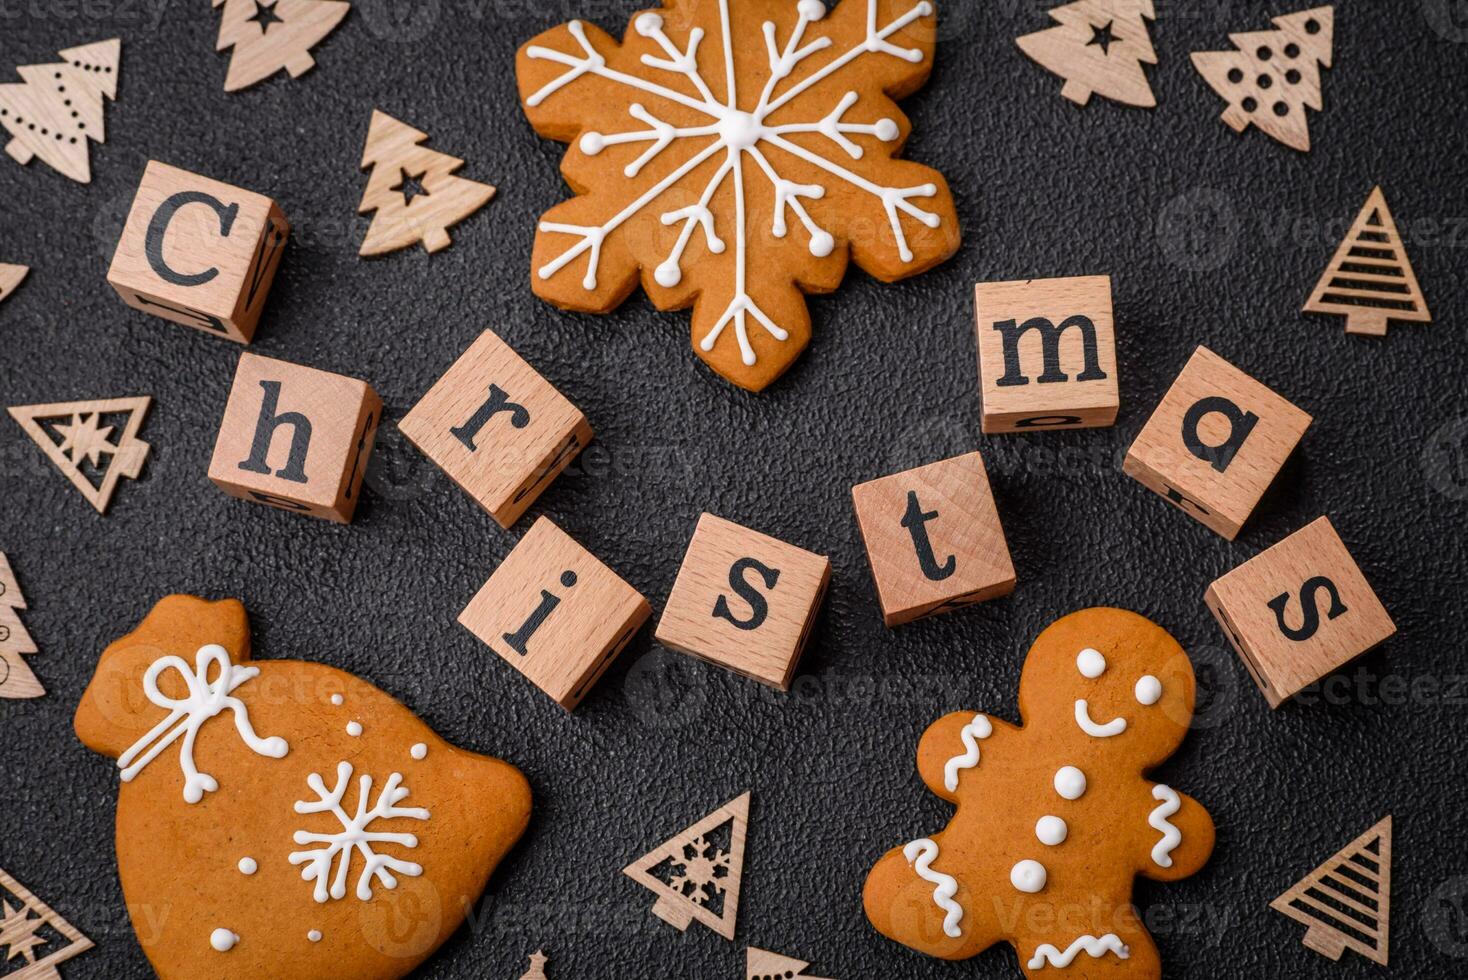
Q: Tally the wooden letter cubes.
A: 9